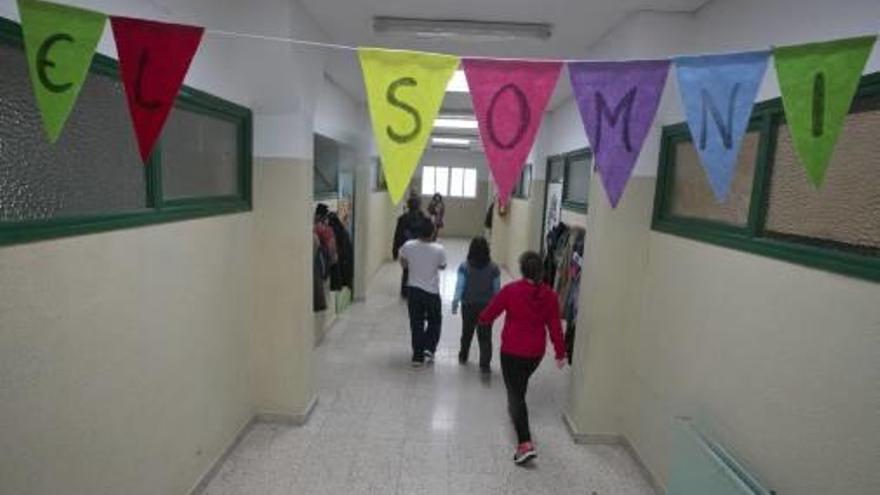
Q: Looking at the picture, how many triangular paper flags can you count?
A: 7